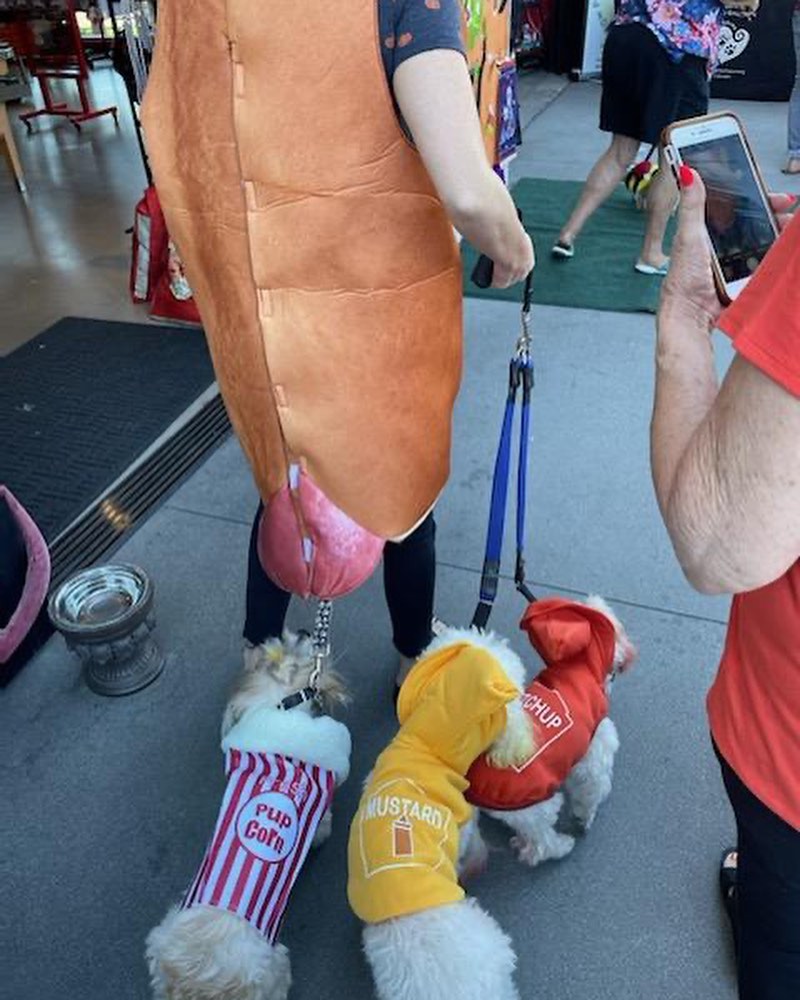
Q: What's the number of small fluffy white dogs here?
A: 3